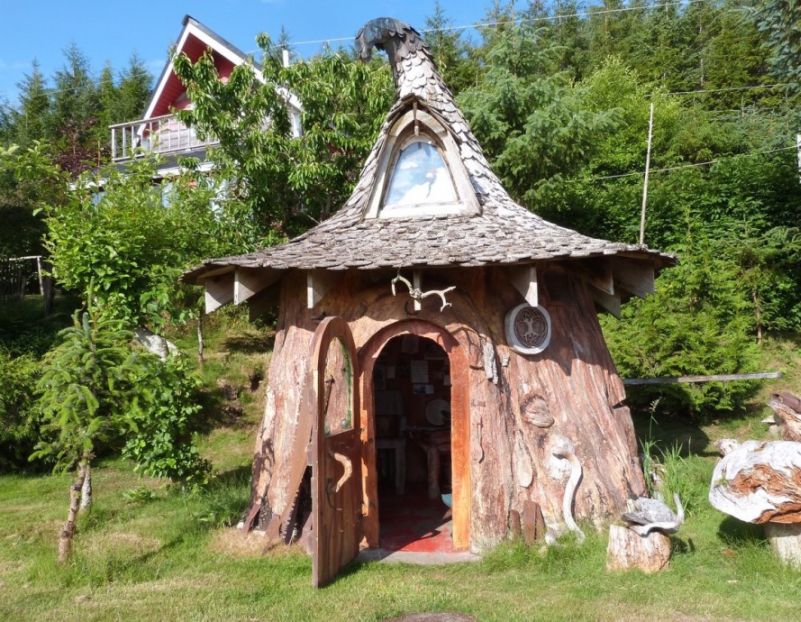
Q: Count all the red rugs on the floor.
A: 1